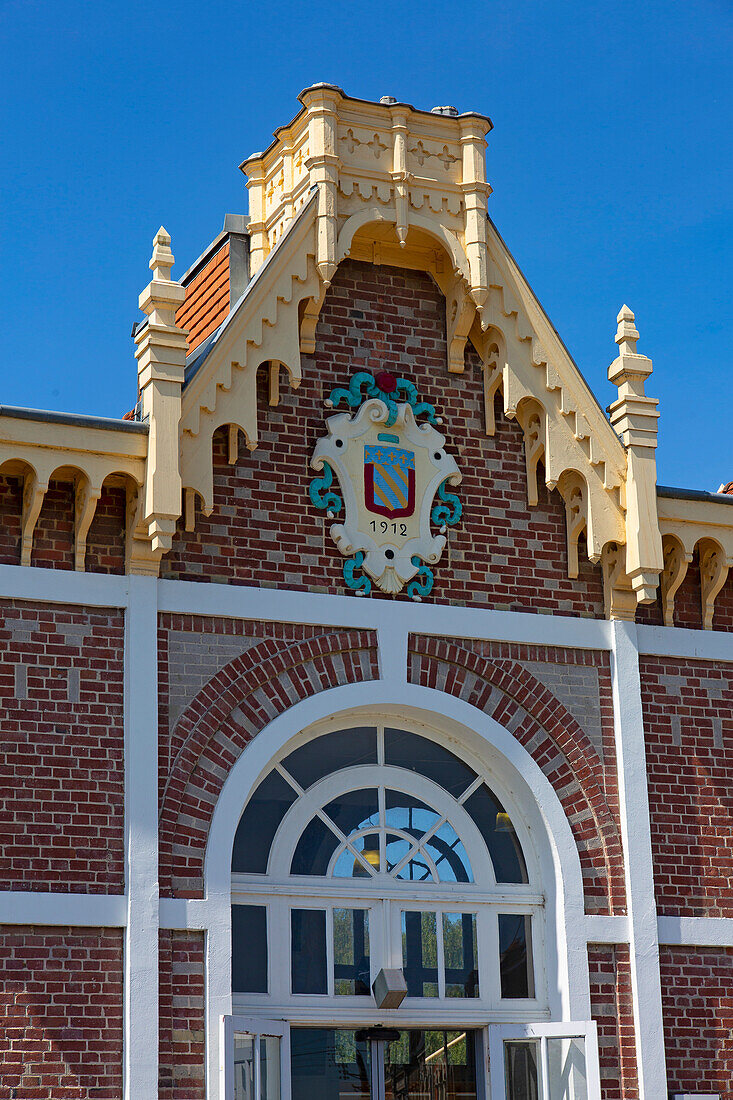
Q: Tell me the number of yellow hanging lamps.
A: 2